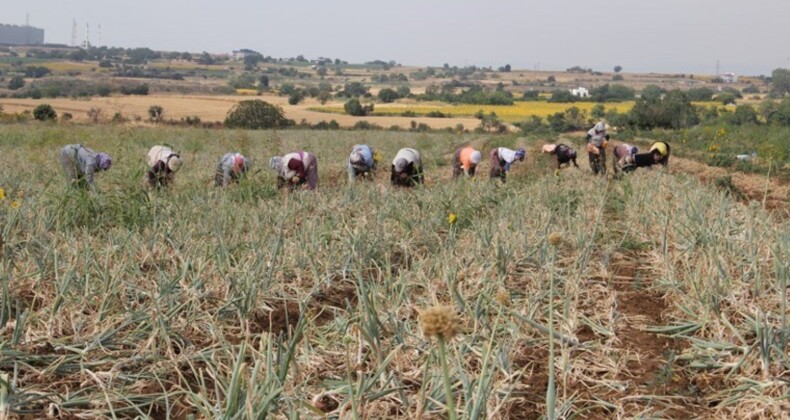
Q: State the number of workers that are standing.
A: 1